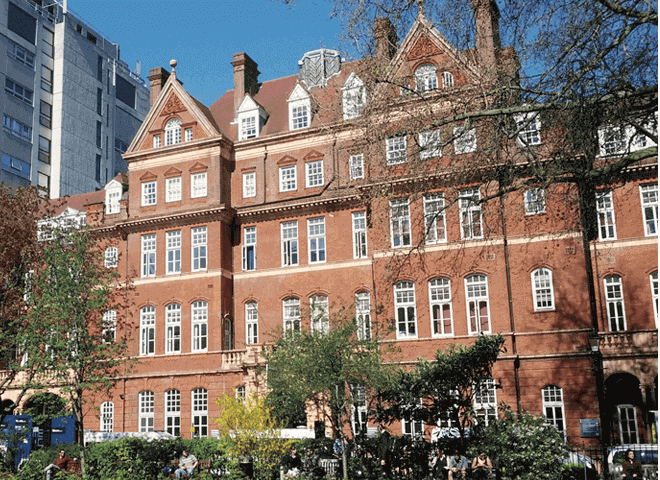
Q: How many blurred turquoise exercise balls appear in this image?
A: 0